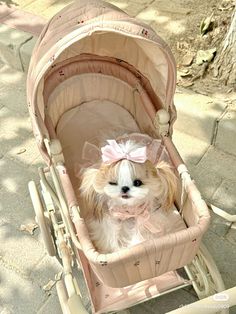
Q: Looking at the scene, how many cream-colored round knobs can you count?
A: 2